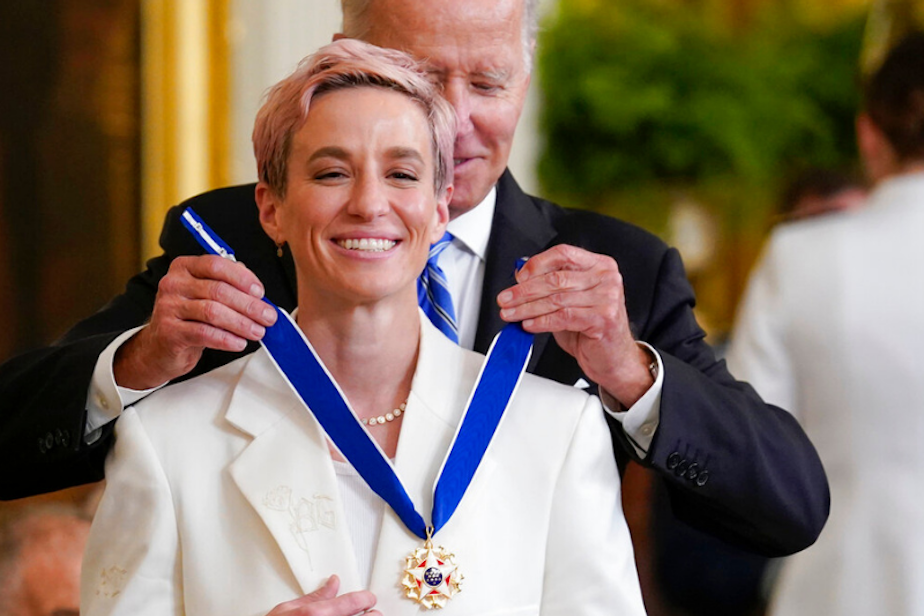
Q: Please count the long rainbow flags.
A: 0